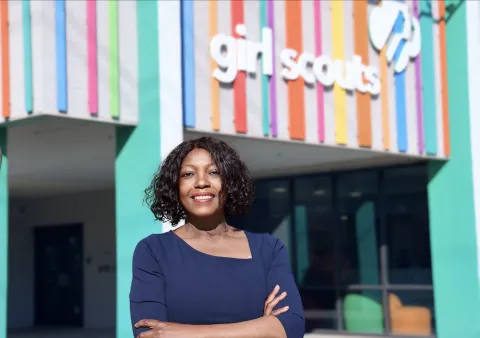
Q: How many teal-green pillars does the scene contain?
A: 3